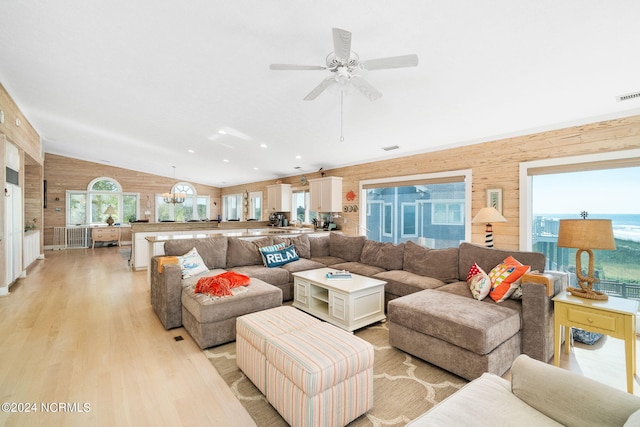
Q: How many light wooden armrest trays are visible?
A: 2